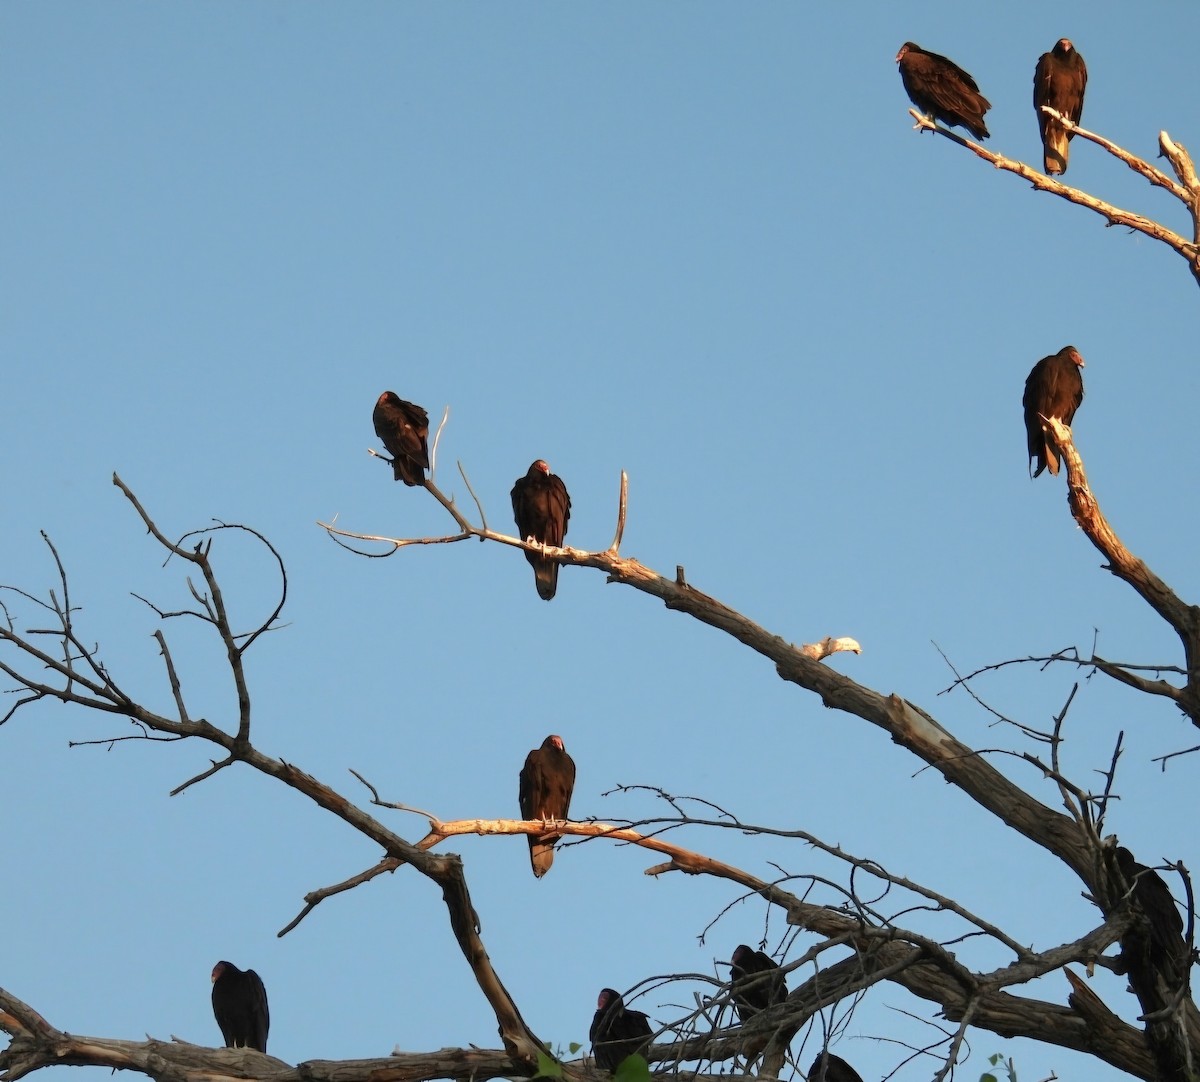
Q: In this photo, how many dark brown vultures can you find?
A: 11